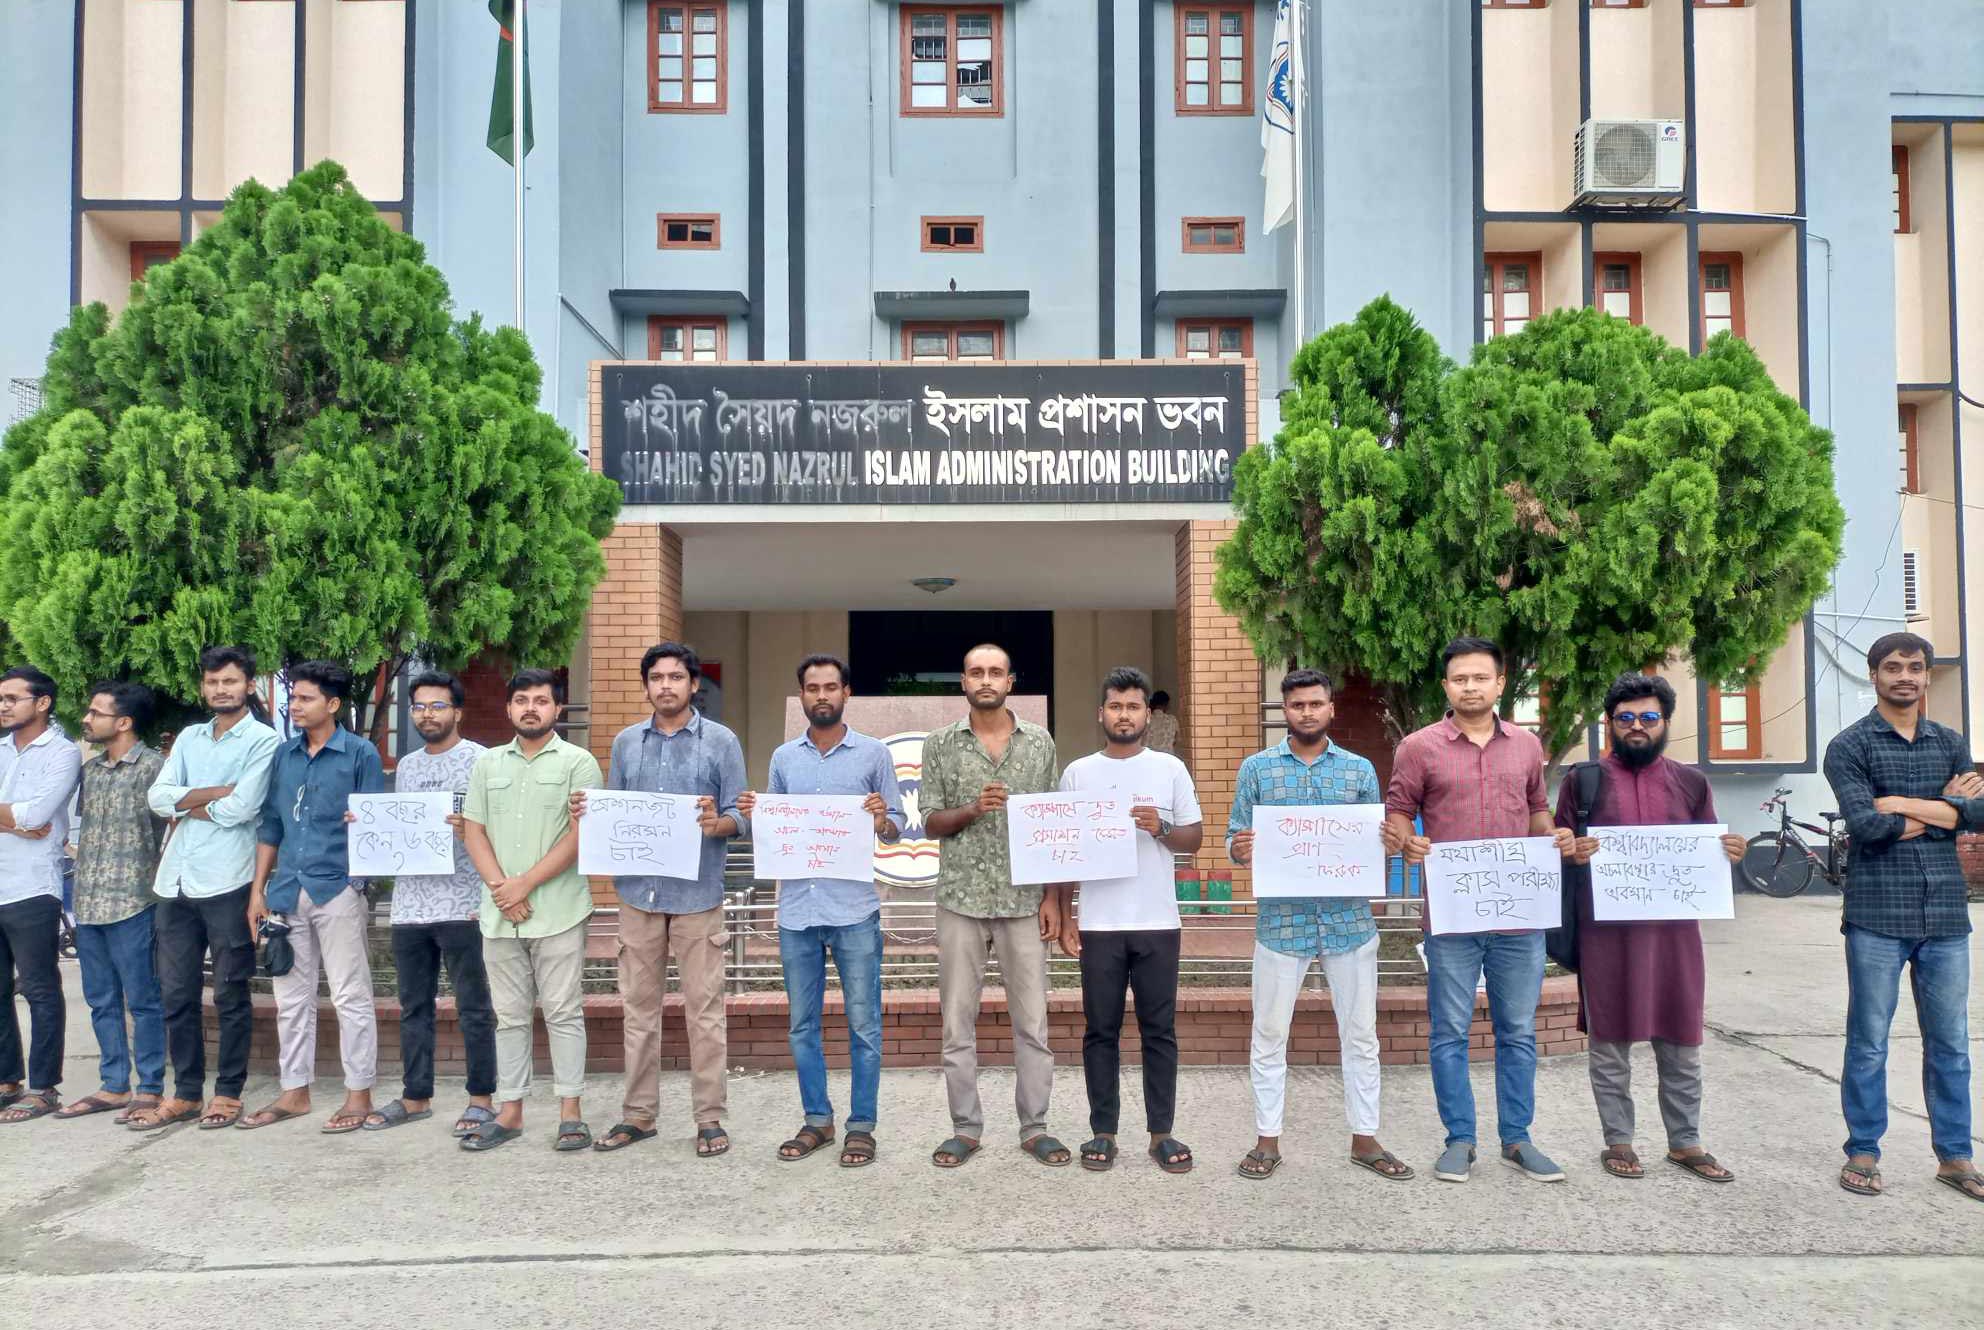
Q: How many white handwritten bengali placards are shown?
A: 7